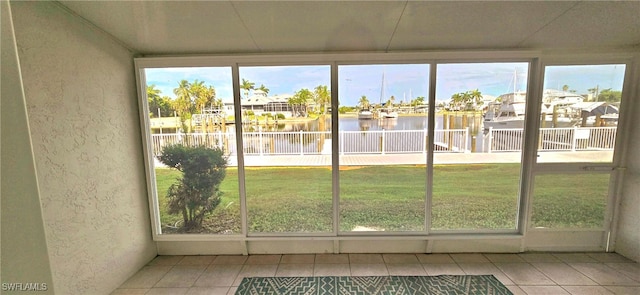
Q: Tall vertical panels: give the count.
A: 4